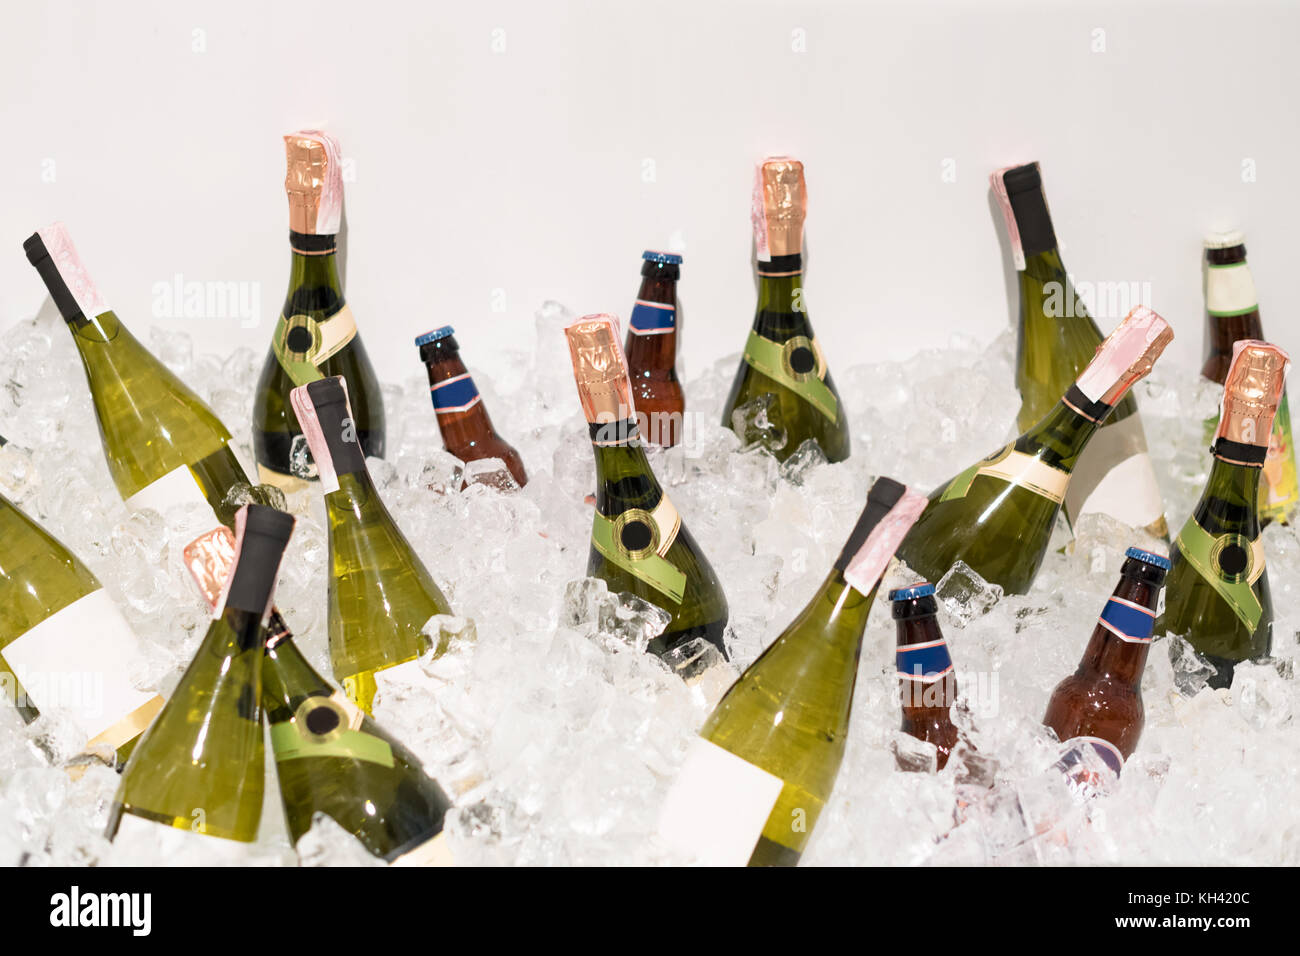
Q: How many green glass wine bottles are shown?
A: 12